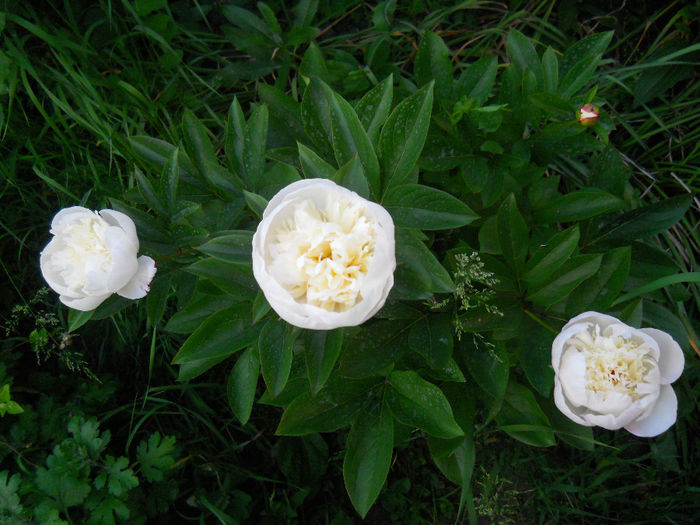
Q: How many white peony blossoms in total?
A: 3